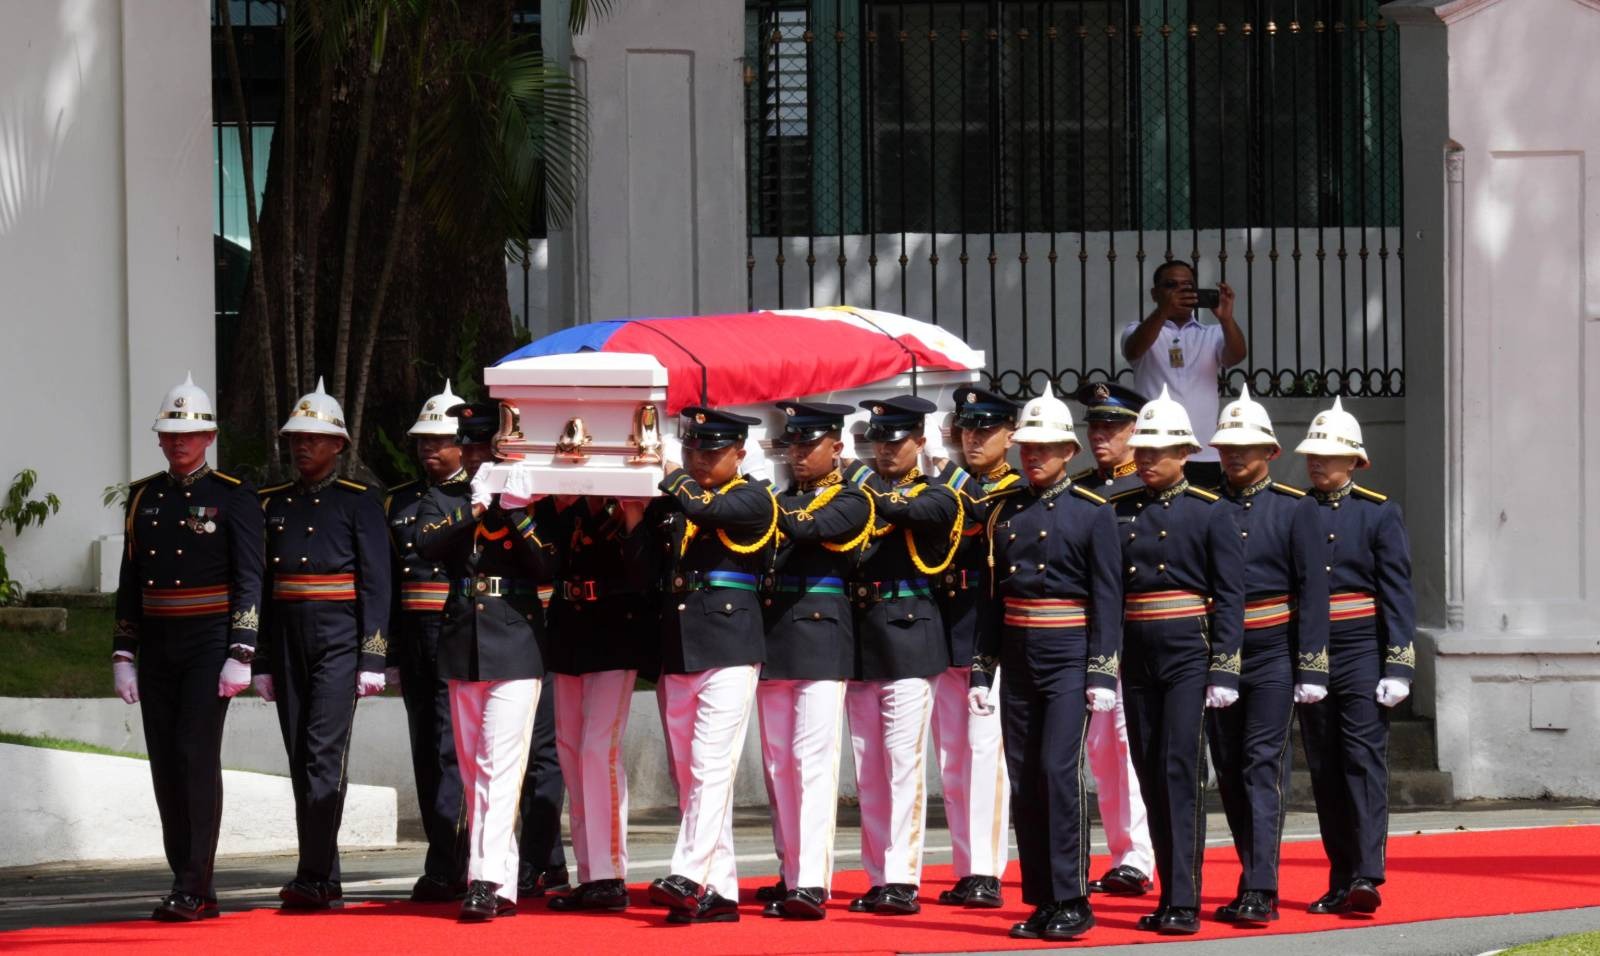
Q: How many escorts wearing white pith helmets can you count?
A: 7